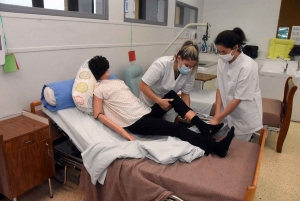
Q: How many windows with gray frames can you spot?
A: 3